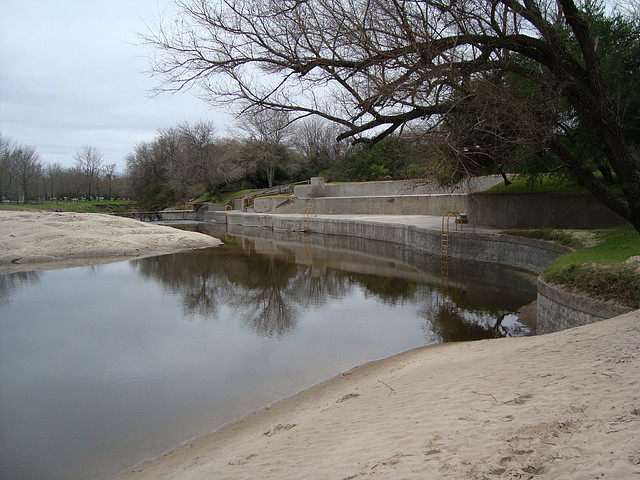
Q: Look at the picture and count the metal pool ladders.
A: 3